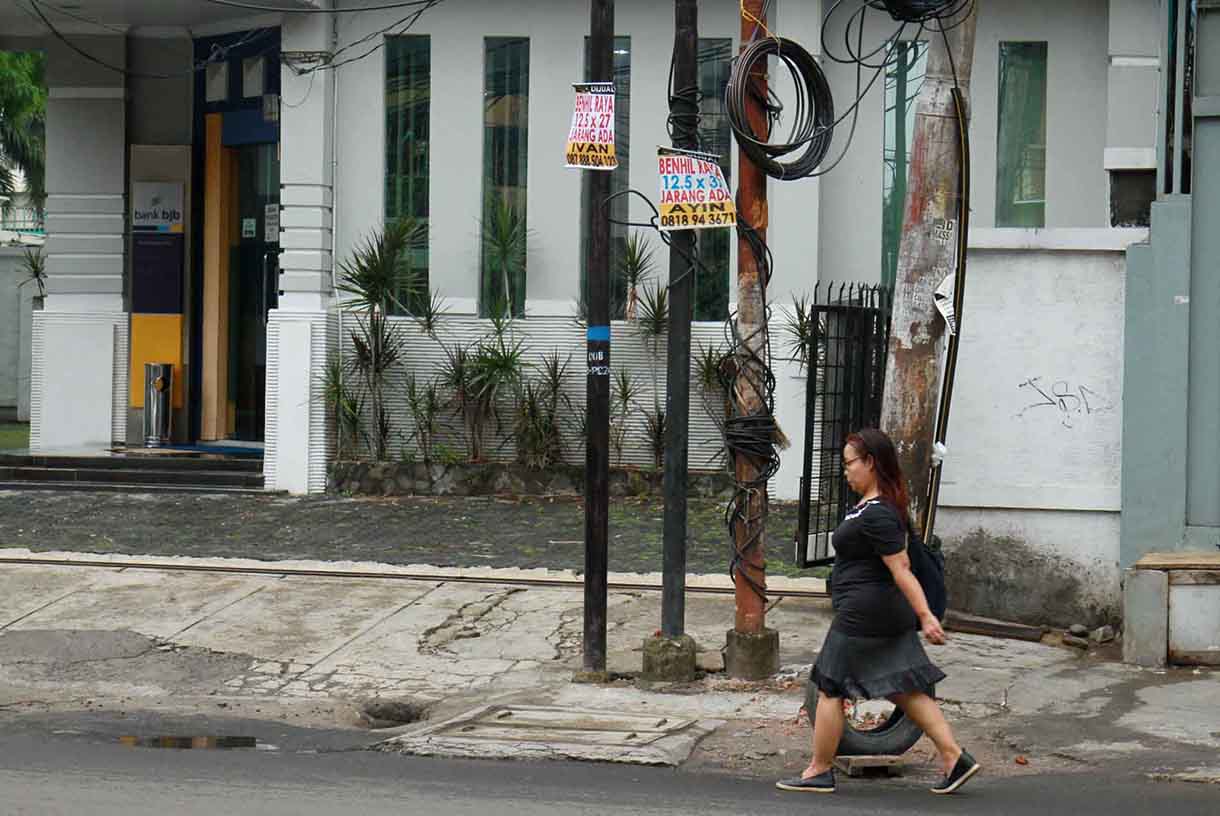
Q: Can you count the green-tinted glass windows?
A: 6